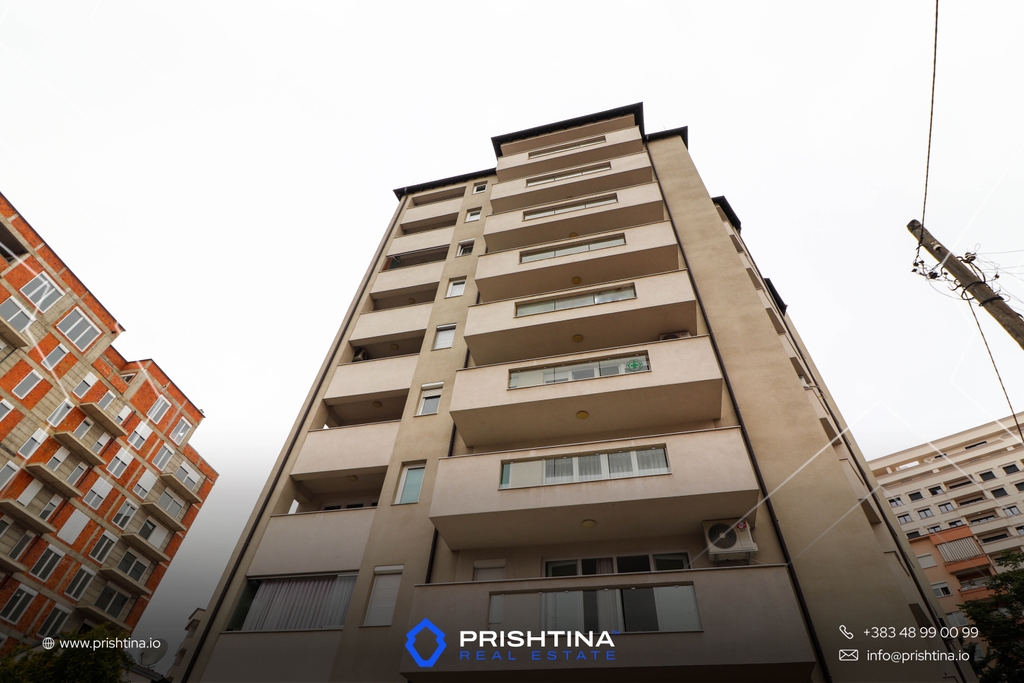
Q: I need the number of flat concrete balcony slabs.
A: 11